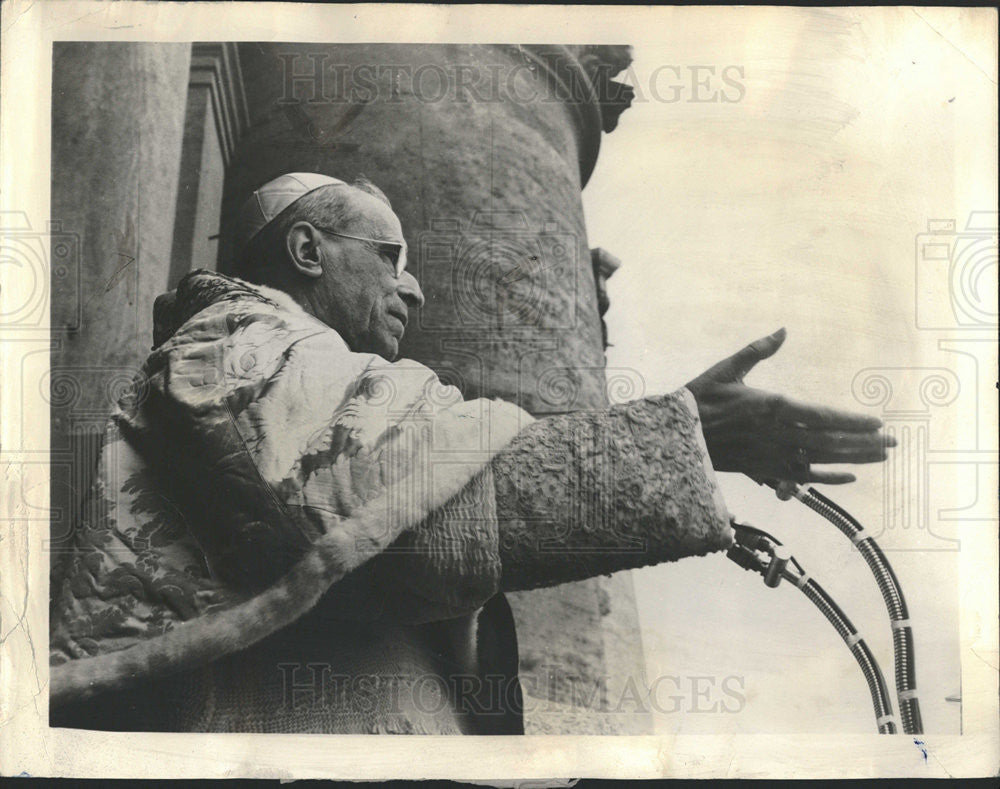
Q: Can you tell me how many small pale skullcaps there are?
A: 1